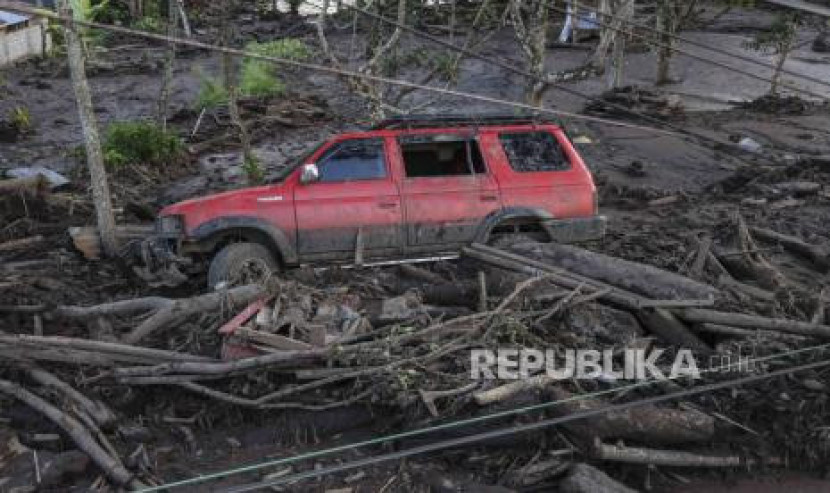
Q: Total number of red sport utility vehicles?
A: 1